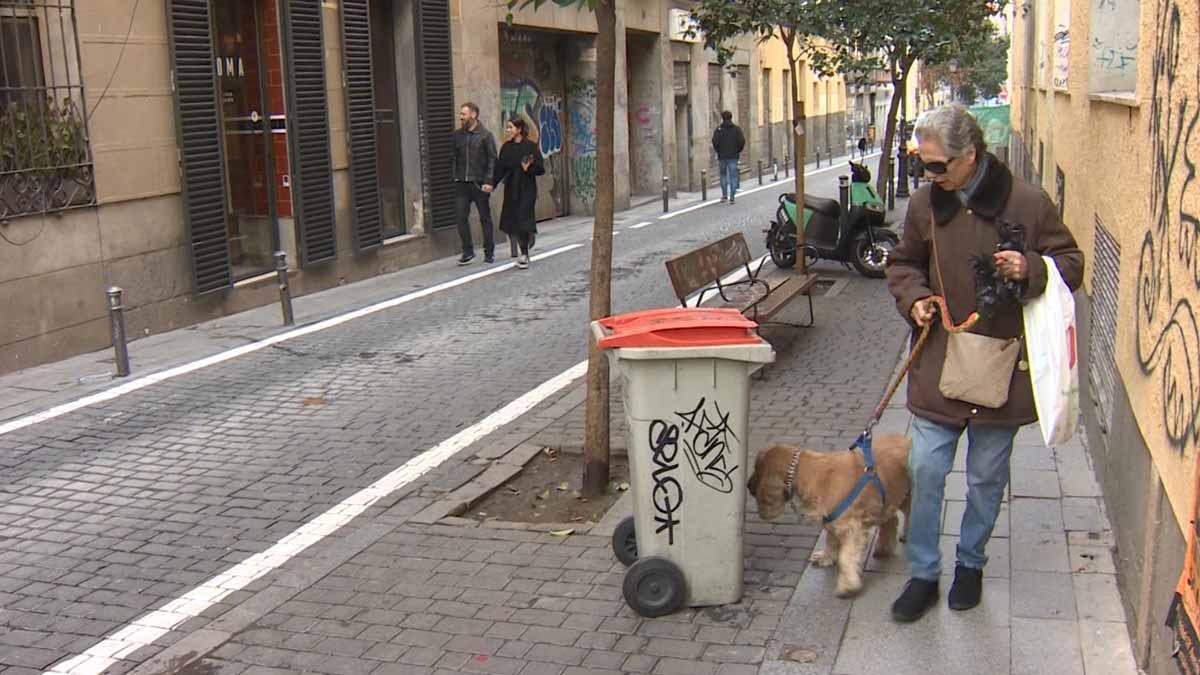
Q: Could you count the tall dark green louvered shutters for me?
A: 4